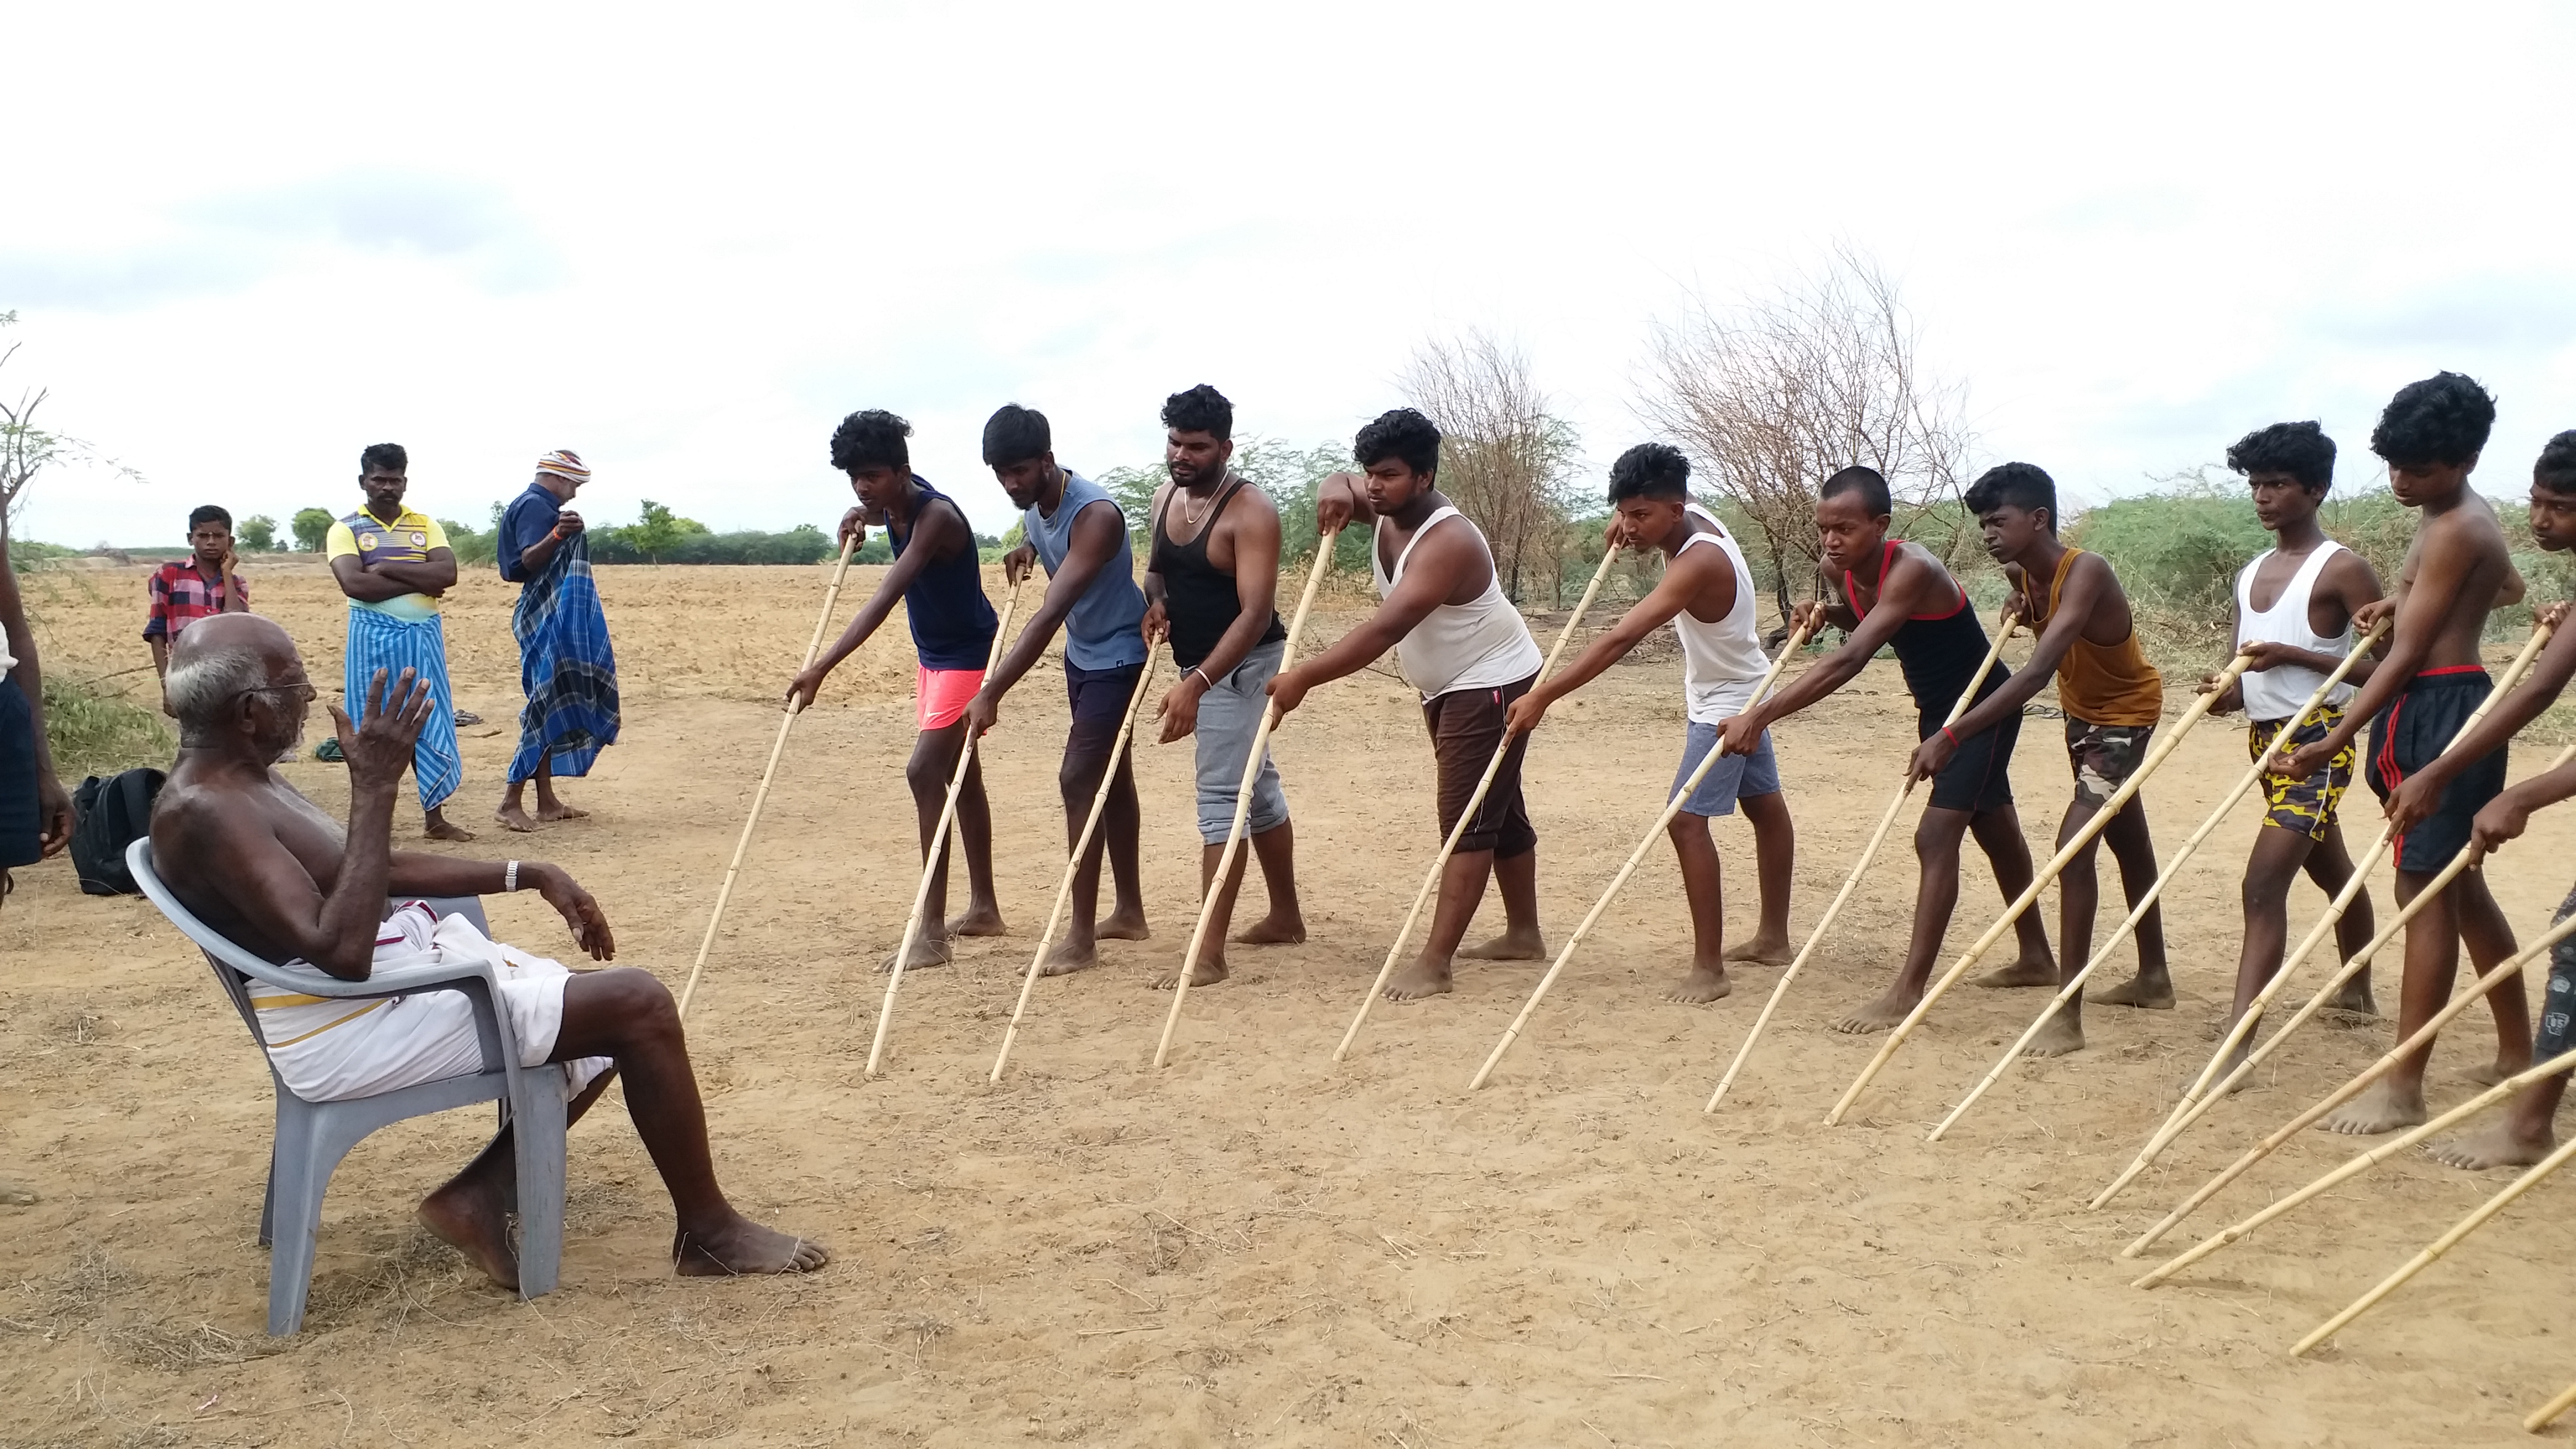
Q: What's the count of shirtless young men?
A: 1